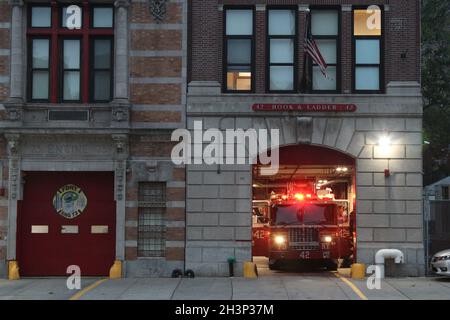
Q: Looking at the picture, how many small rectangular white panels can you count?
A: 3